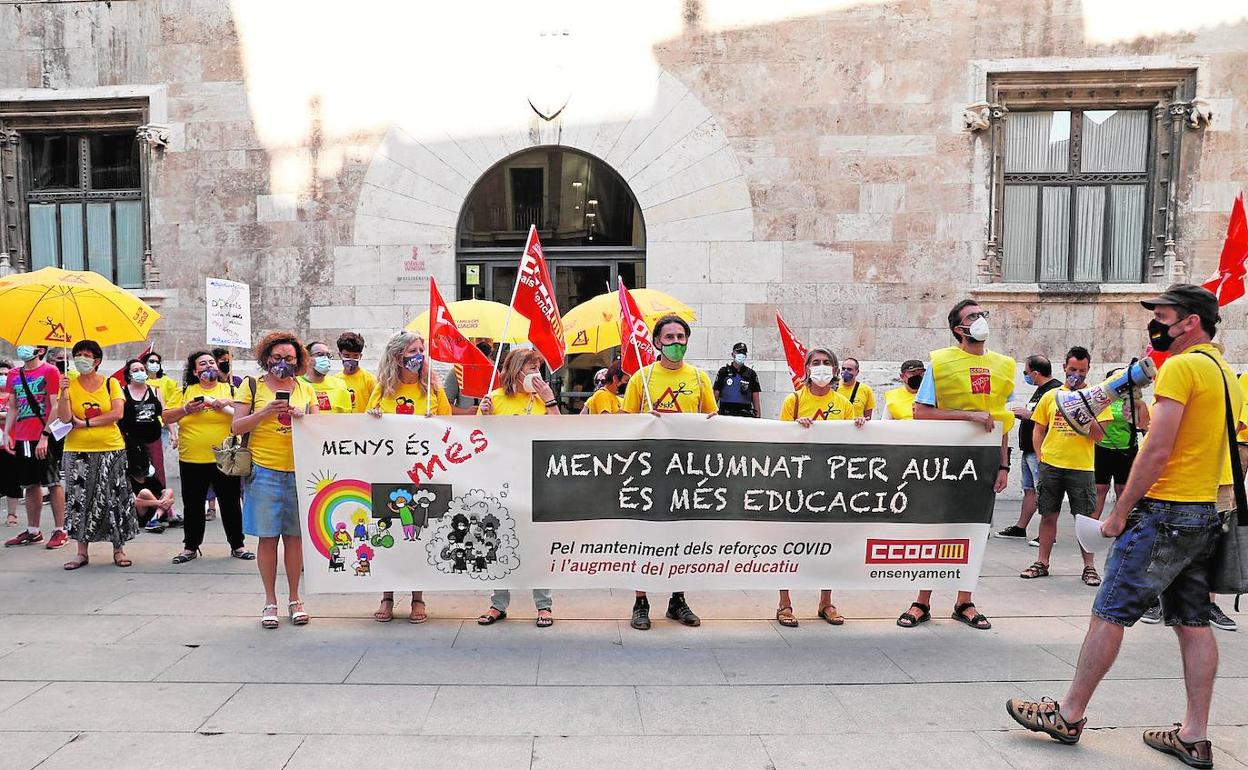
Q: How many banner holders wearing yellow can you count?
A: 6